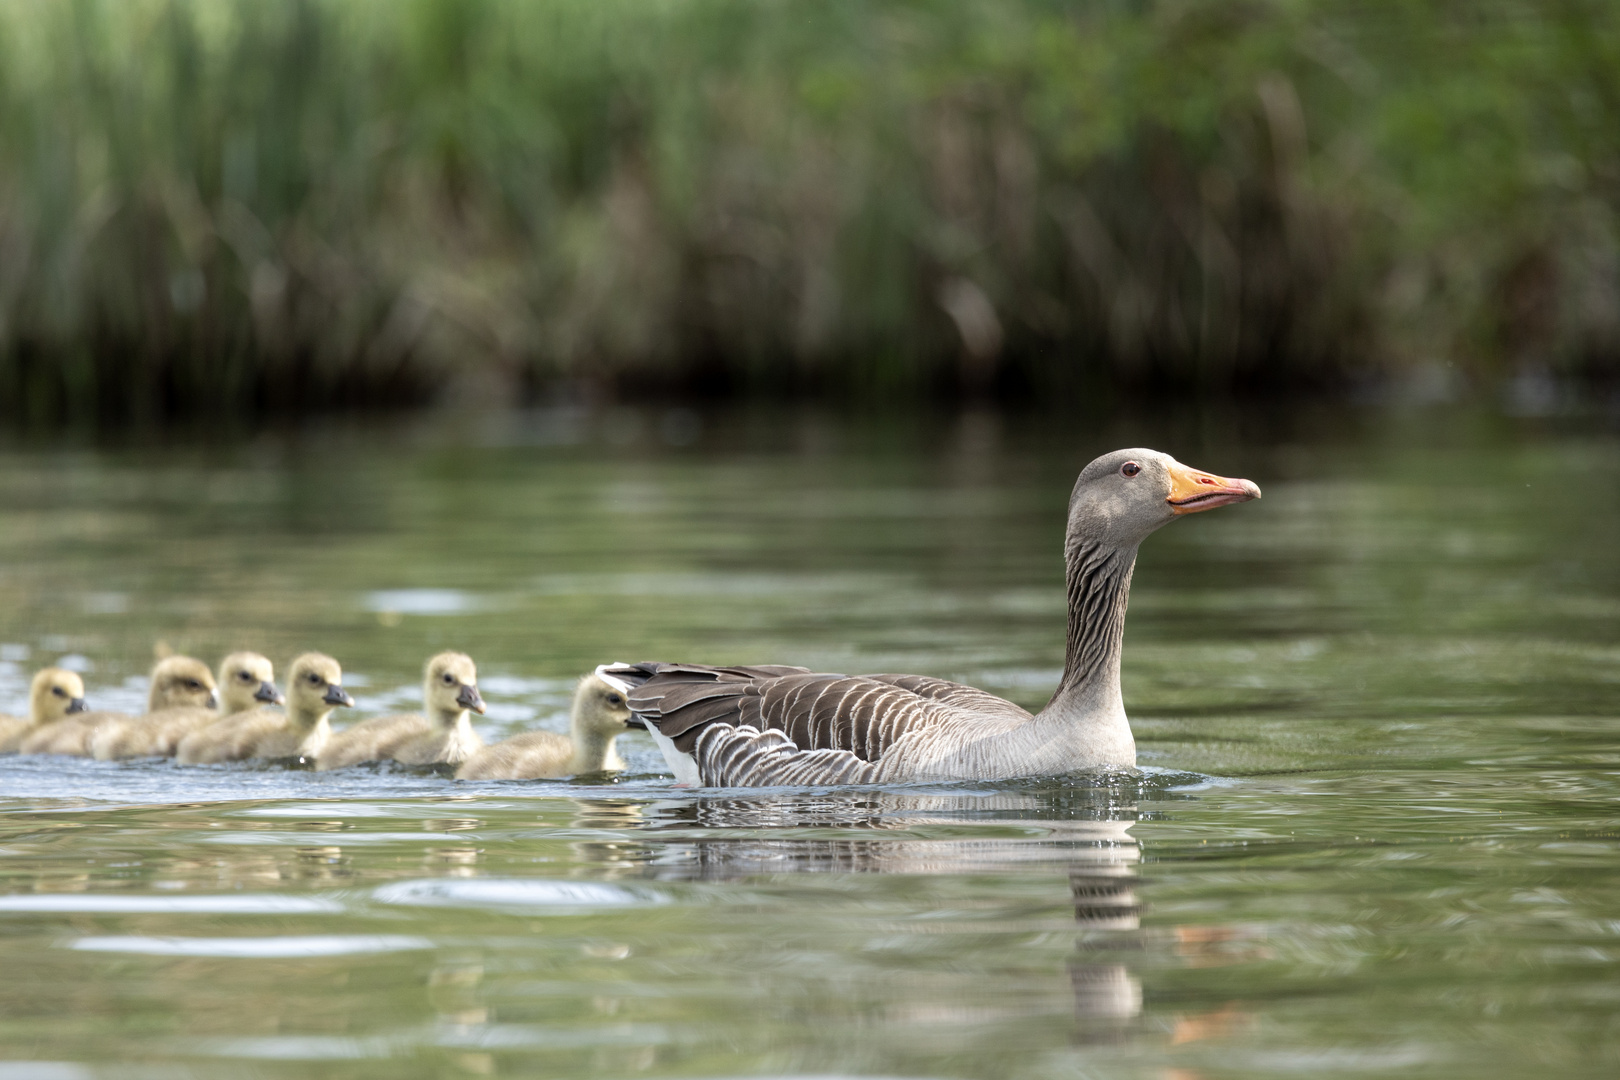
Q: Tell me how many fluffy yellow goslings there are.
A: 6